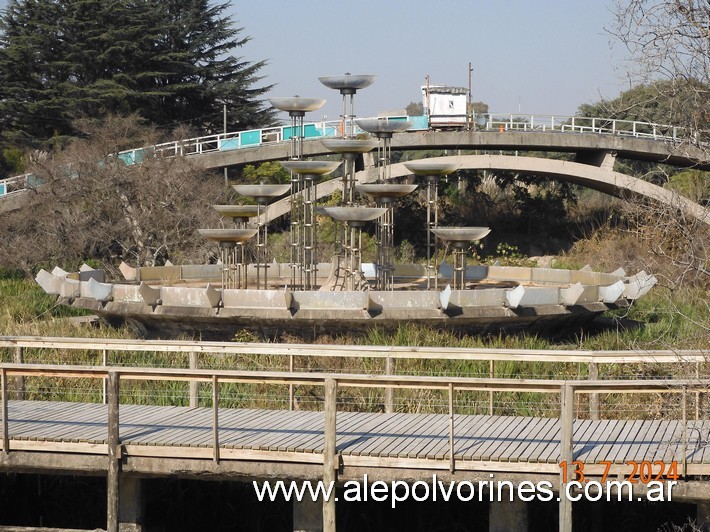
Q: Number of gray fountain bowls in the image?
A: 12